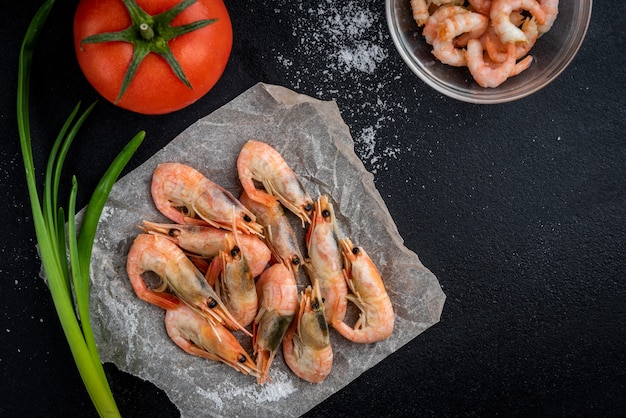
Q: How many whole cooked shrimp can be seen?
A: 11